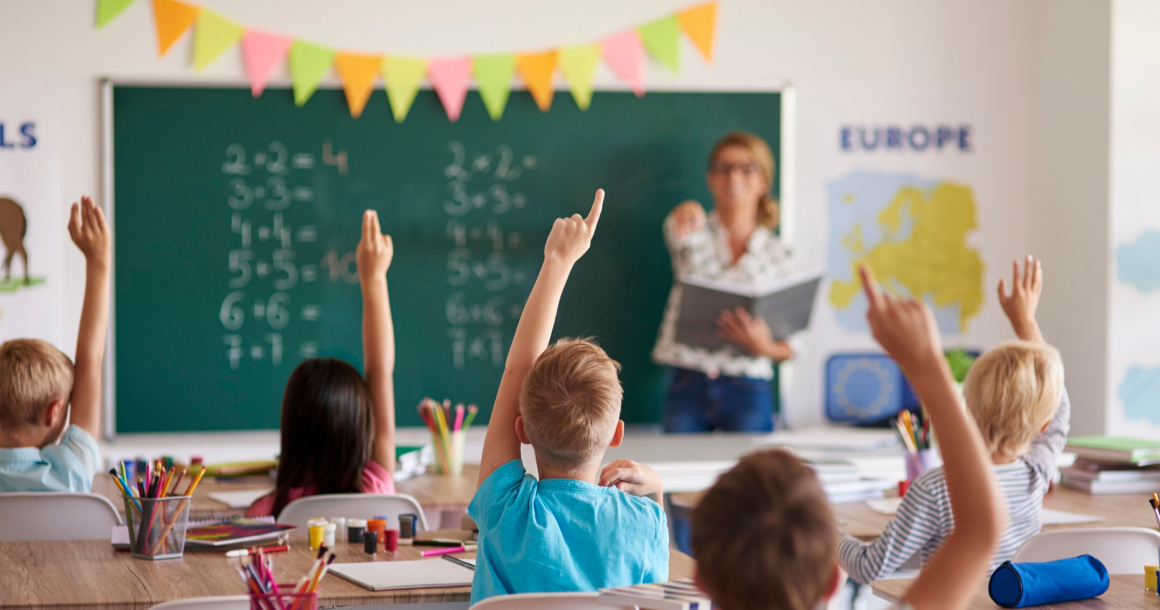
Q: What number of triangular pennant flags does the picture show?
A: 14